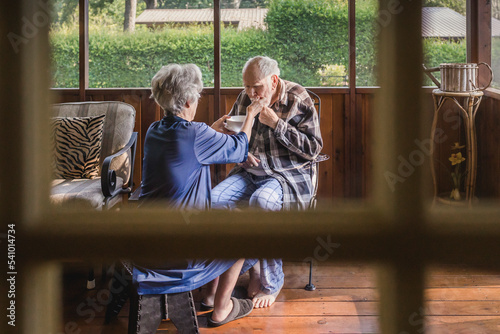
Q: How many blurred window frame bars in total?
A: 3